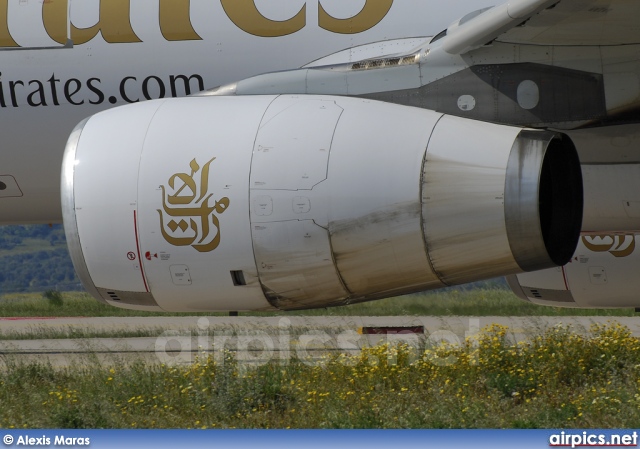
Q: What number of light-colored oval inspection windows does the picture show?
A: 2